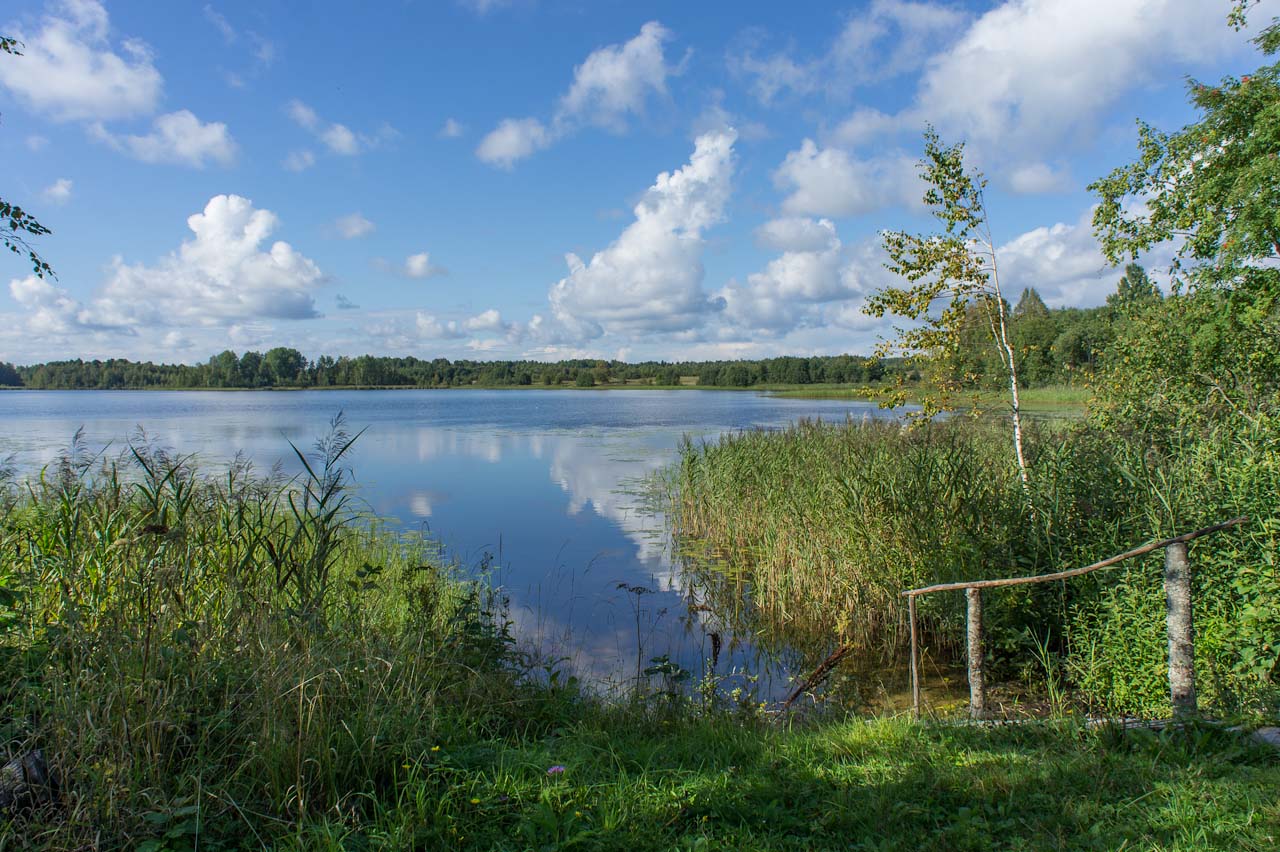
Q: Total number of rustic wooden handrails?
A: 1